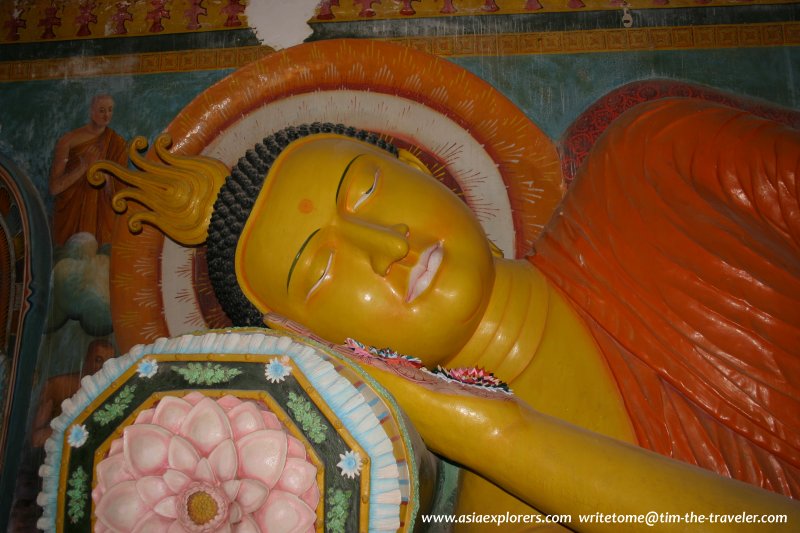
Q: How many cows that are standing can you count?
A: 0